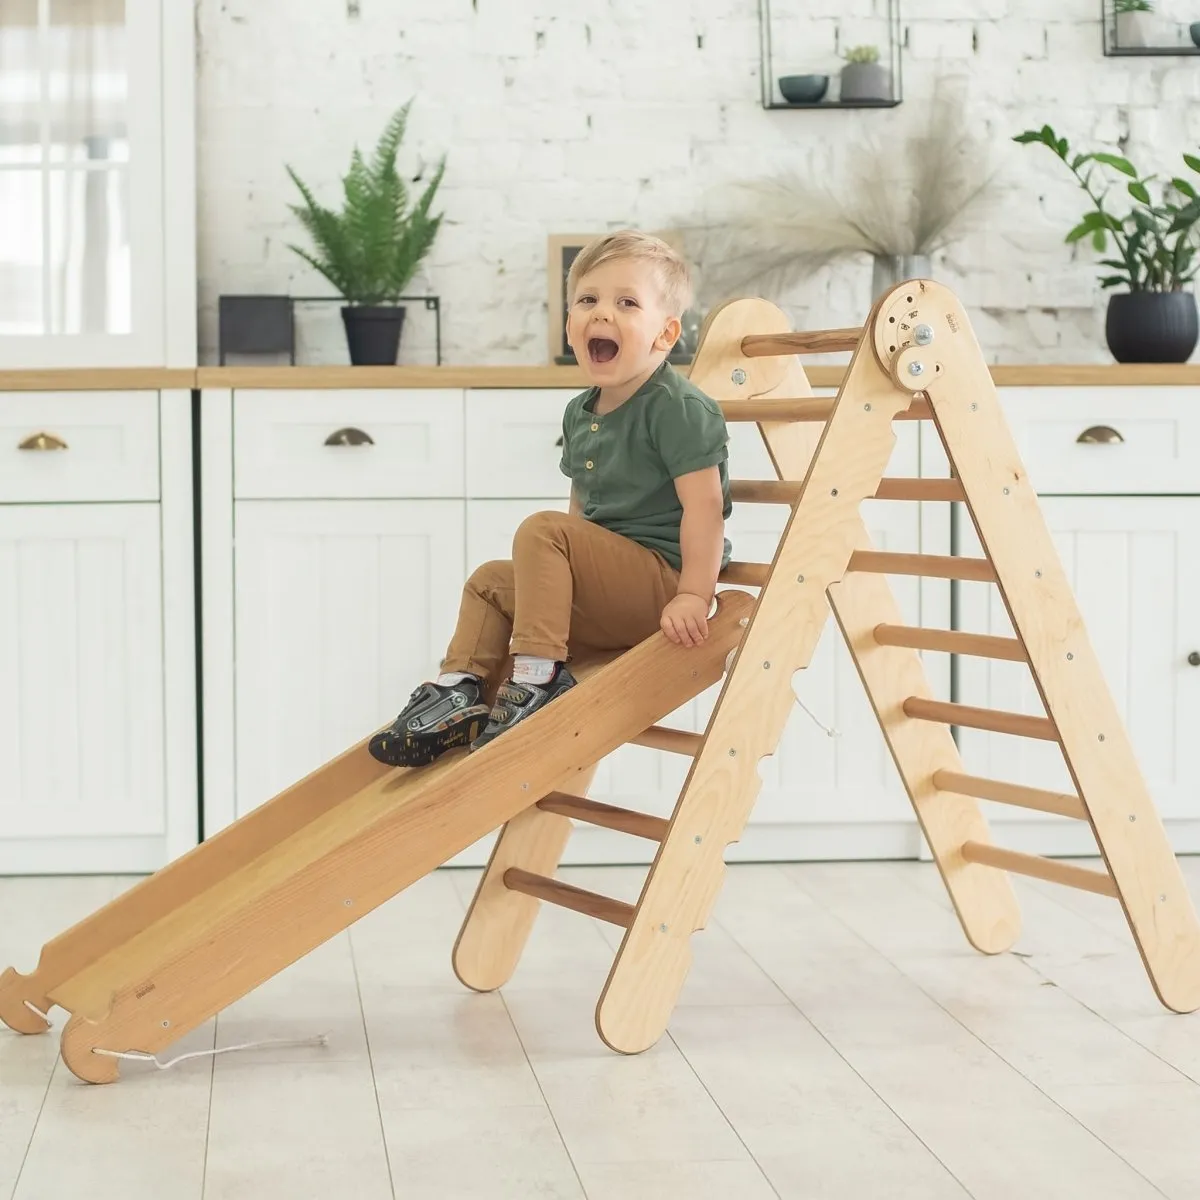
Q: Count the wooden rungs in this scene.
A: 14